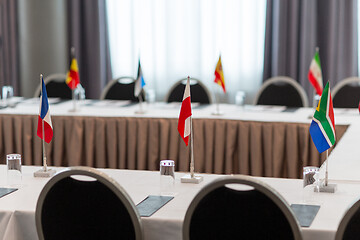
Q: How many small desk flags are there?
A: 7